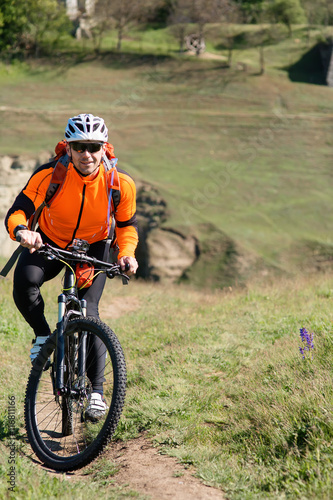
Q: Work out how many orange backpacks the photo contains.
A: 1